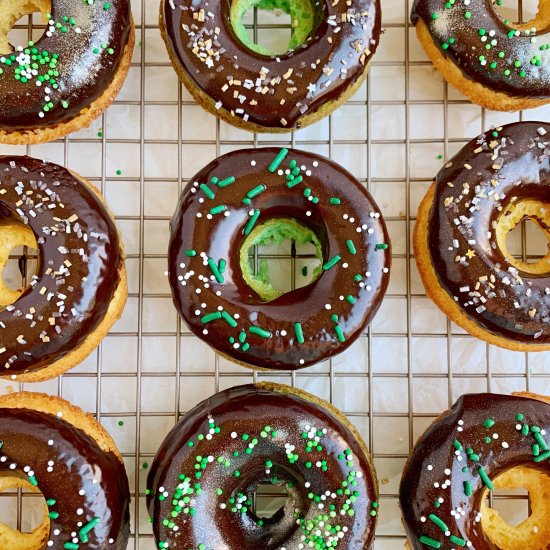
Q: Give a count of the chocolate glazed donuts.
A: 9